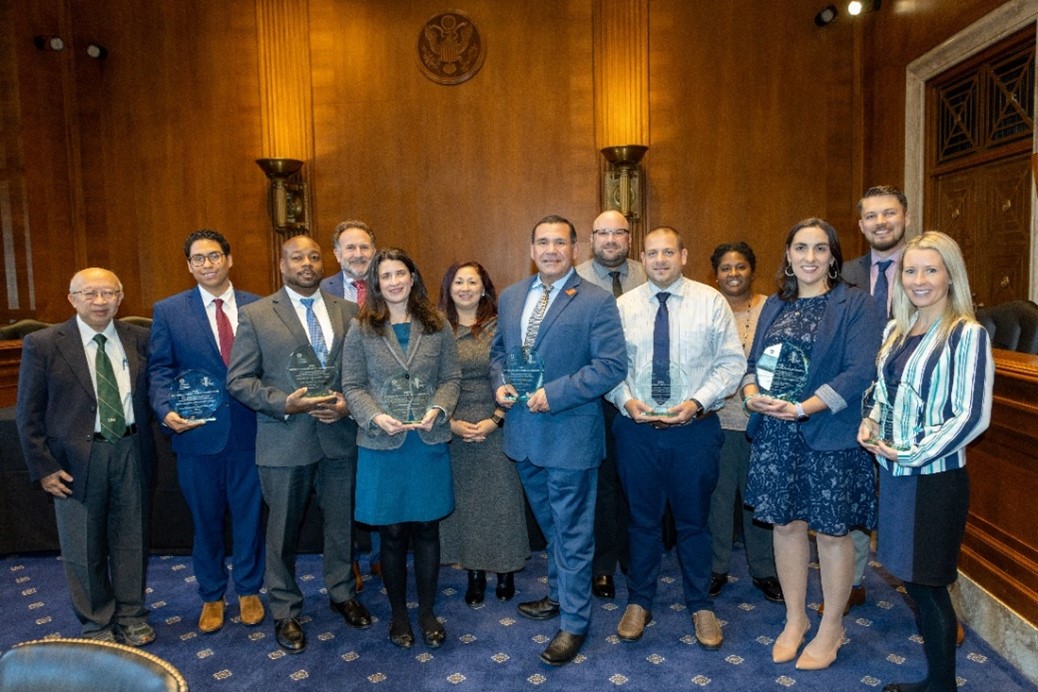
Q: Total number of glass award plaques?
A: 7